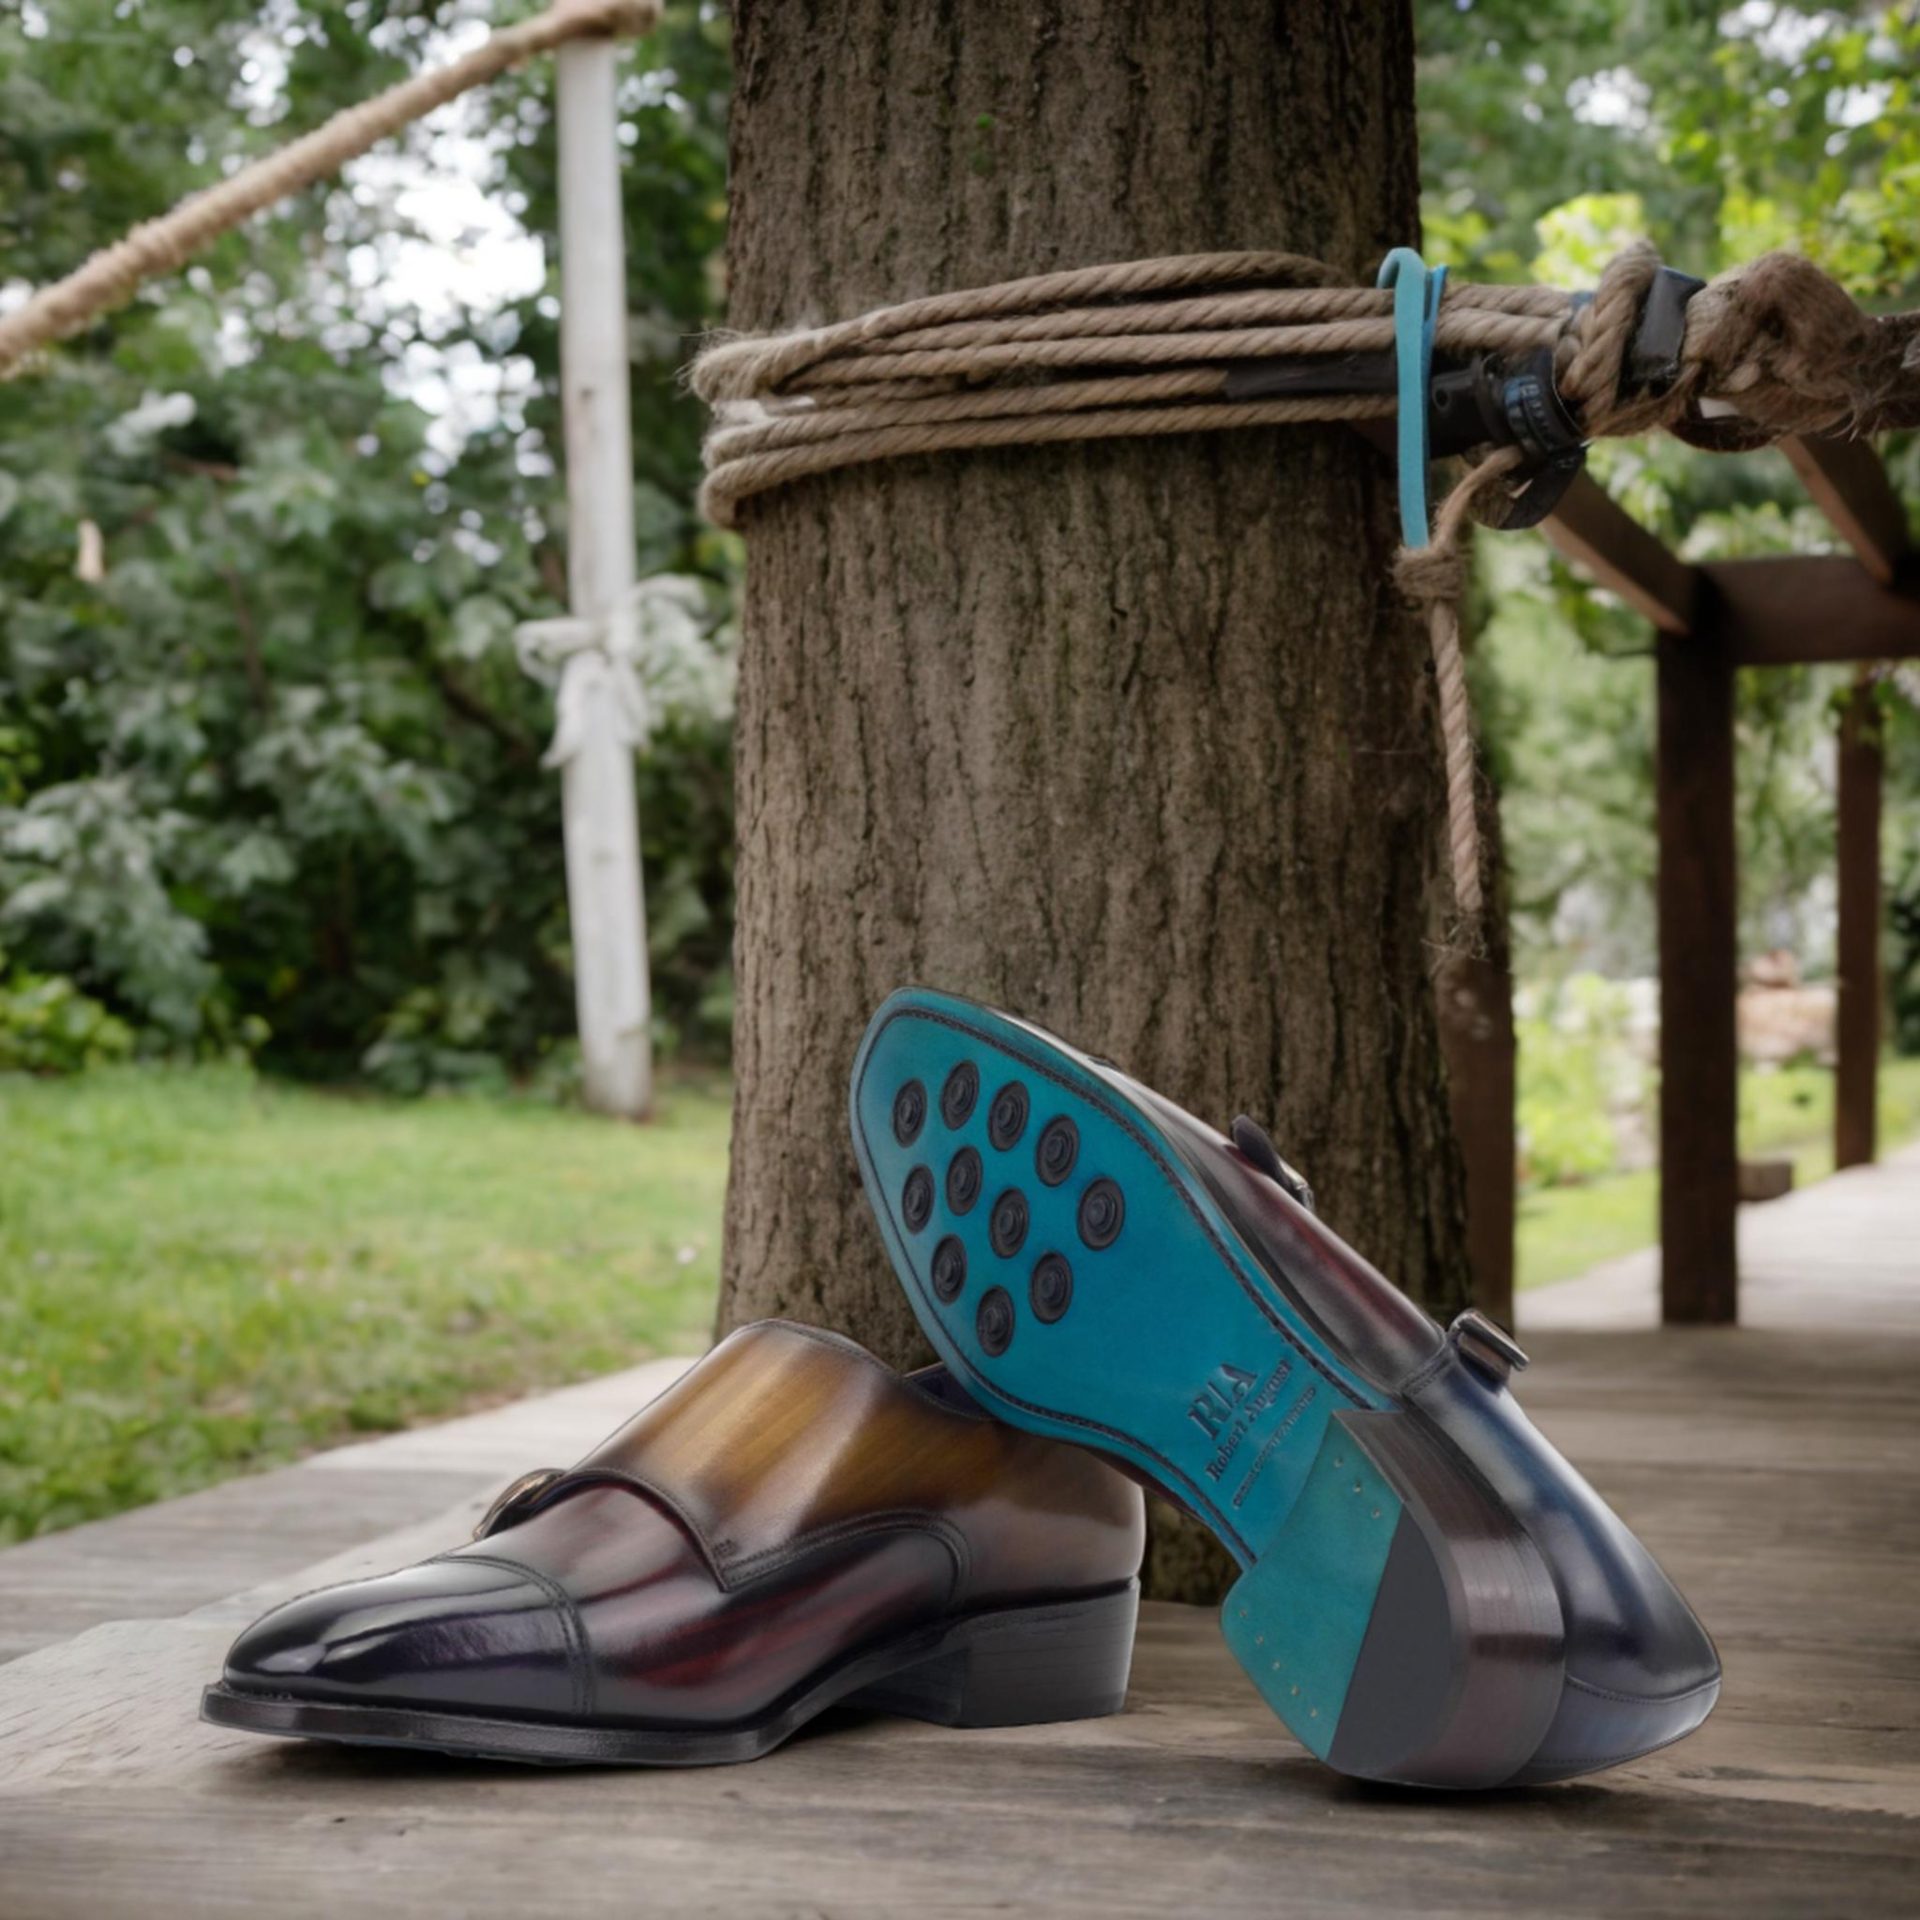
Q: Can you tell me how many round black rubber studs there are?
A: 11